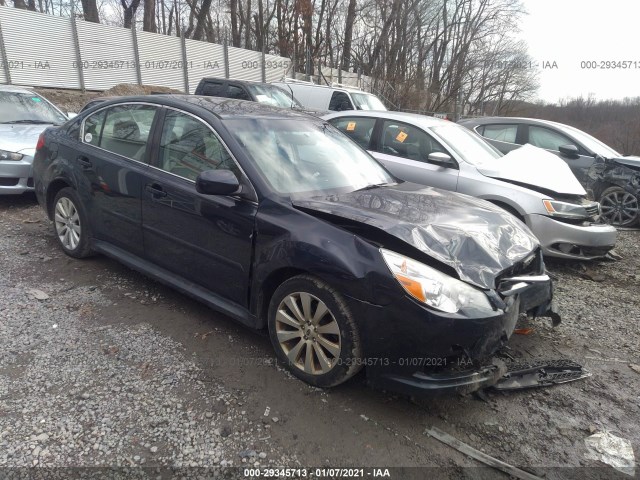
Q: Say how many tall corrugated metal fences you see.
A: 1